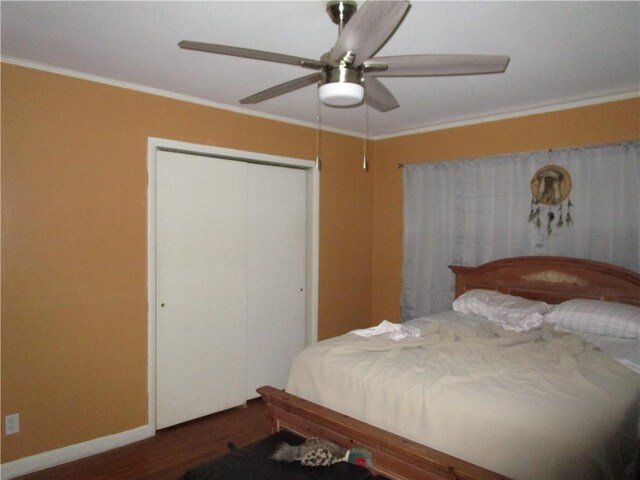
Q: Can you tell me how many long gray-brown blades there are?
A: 5